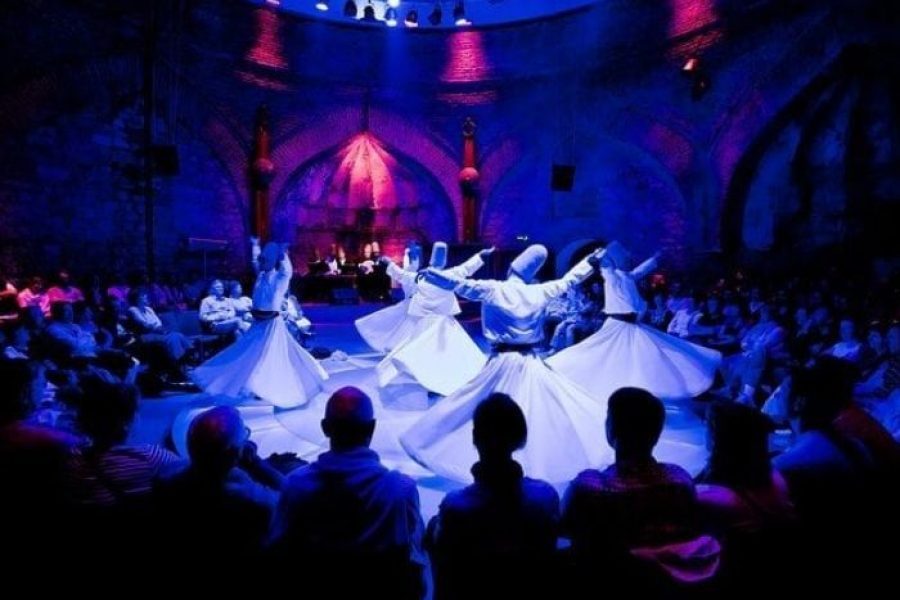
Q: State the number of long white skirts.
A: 5